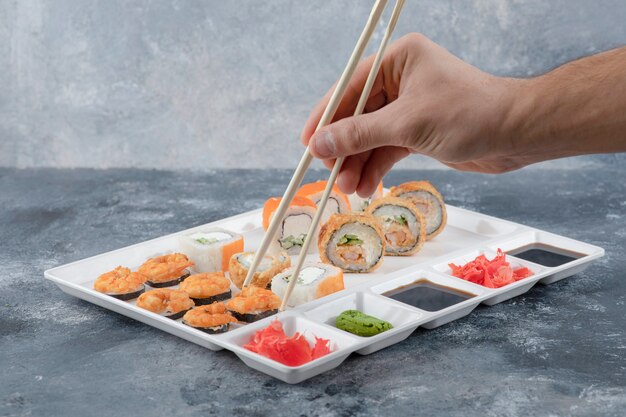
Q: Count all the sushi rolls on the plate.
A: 15